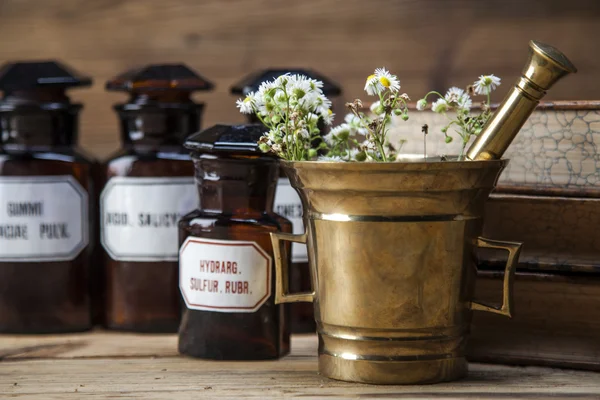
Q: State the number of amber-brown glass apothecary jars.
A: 4